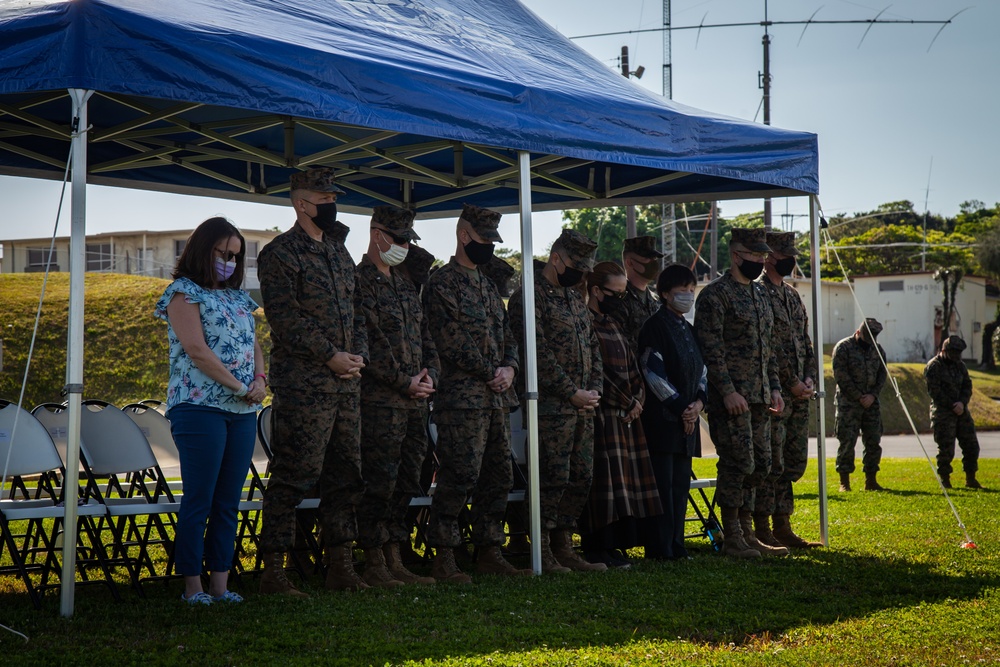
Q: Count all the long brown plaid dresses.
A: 1